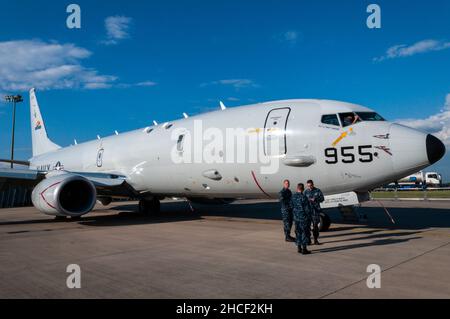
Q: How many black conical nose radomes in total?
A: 1